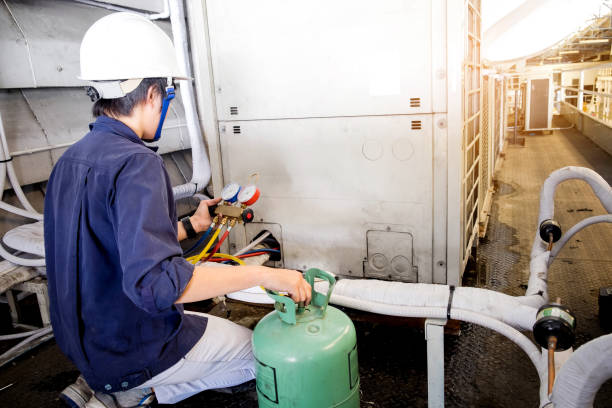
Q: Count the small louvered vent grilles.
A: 4